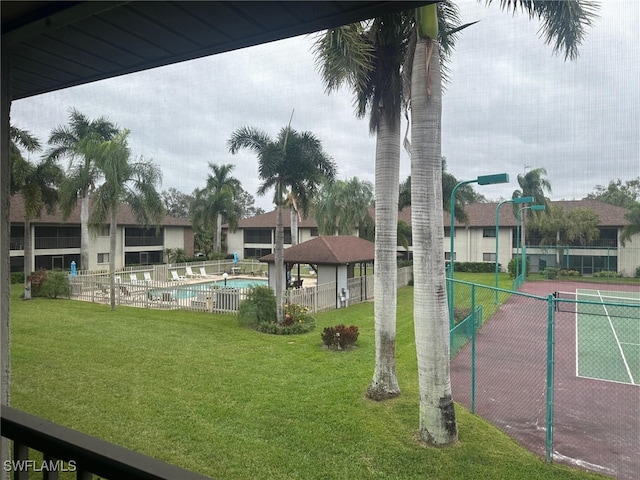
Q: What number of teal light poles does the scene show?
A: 3